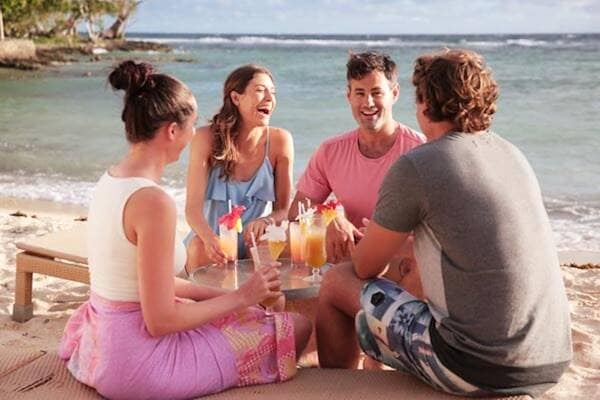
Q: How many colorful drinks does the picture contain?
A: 5